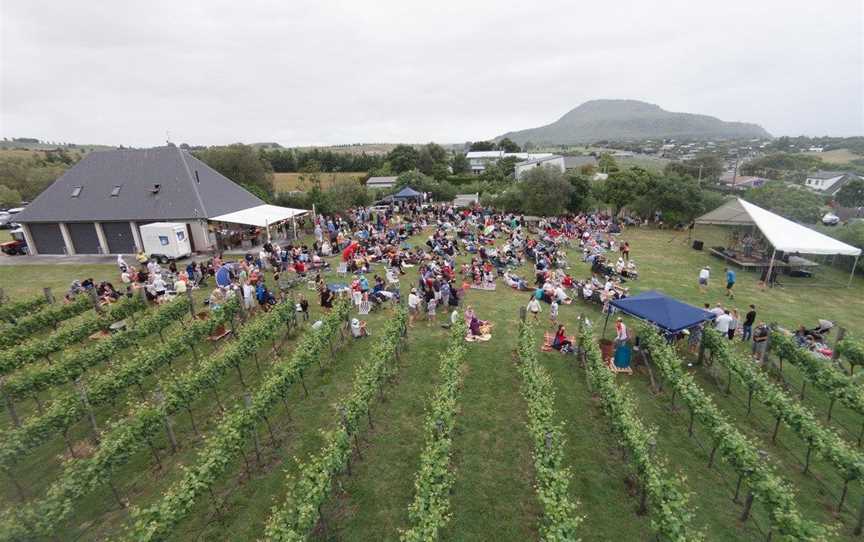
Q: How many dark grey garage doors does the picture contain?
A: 3